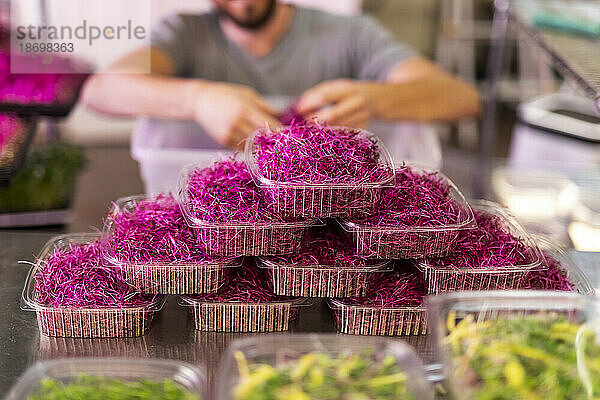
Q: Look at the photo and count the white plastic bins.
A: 1